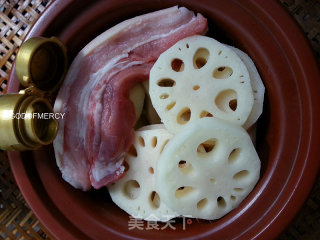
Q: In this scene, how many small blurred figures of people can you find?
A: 0